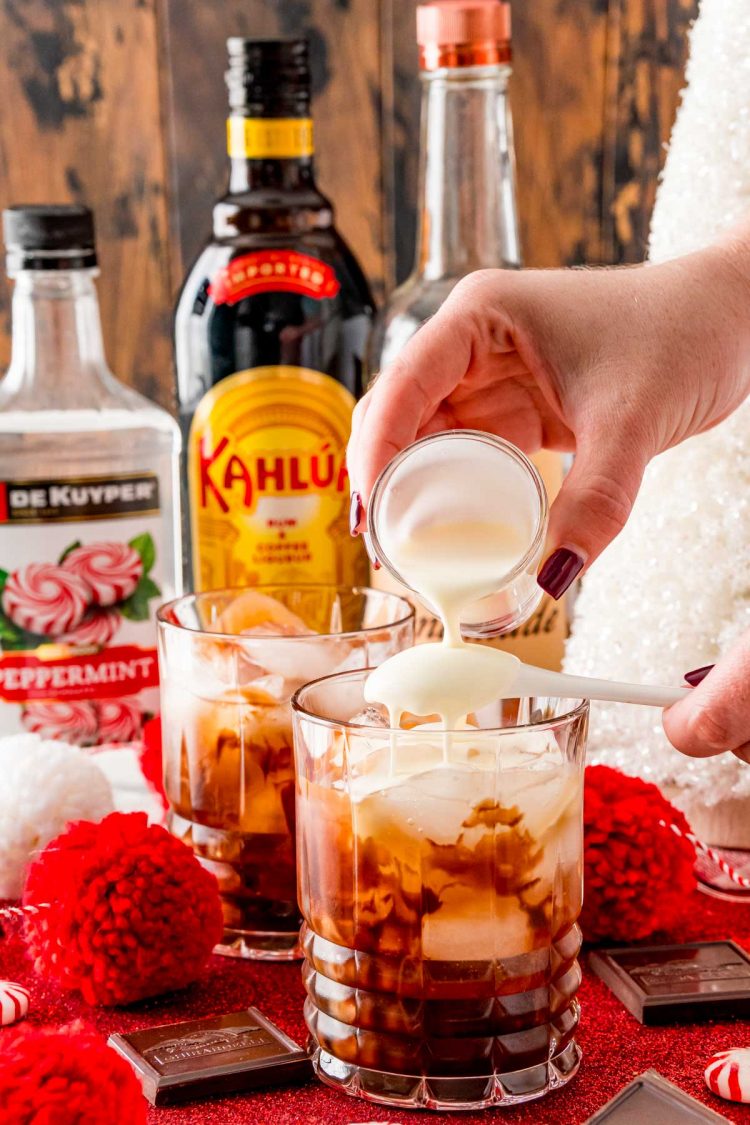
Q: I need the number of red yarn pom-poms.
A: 4